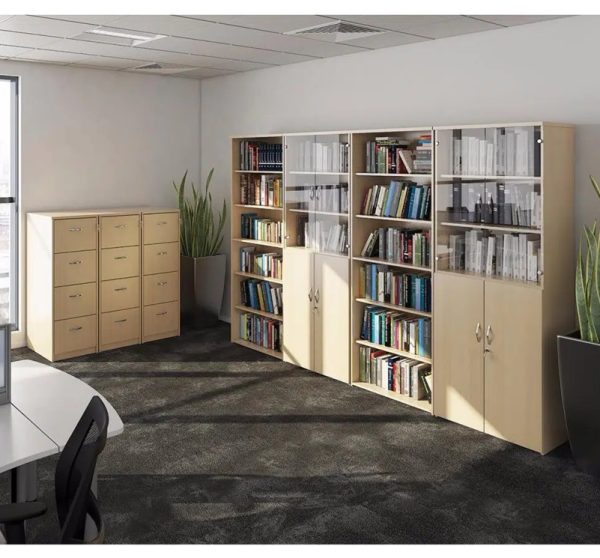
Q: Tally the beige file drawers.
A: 12